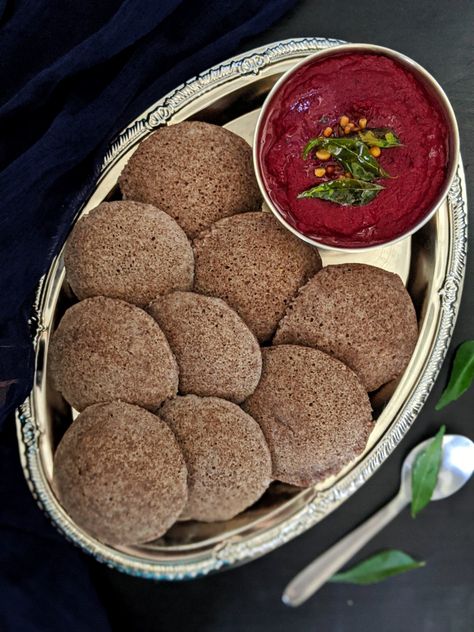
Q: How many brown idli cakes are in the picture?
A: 9